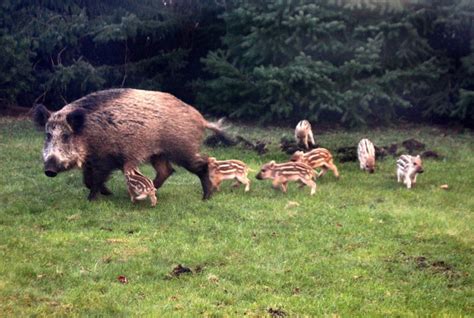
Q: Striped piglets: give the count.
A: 7